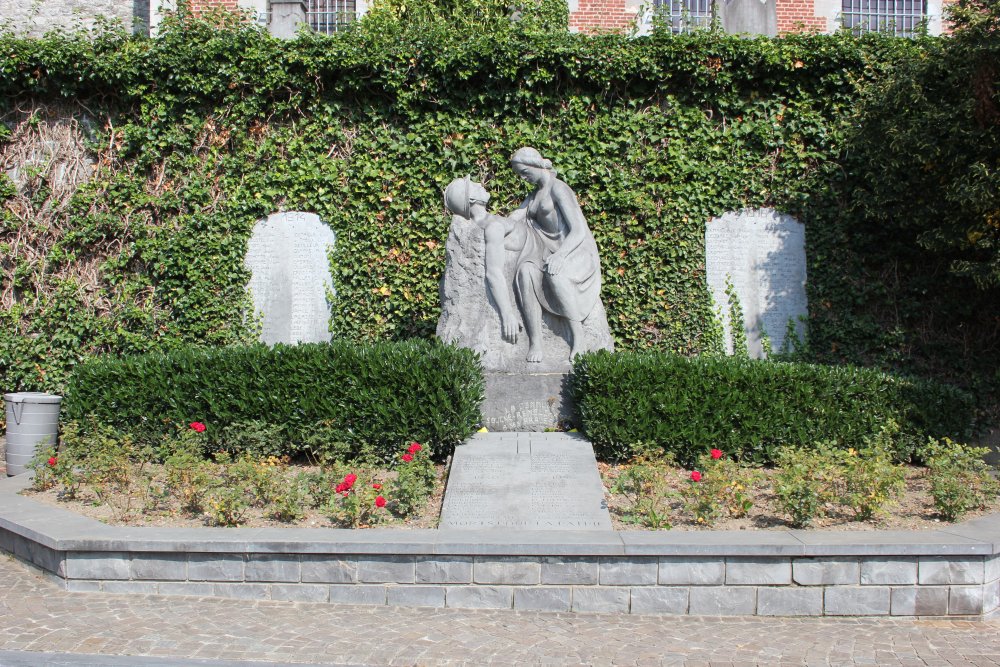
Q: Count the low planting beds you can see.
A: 2